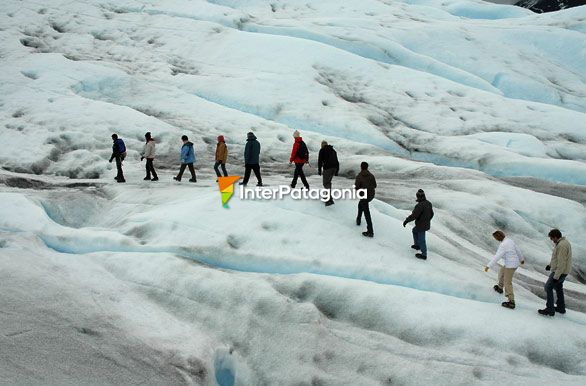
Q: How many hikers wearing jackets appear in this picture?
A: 11